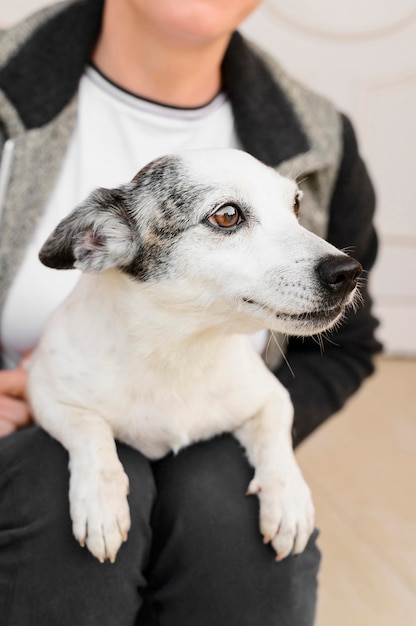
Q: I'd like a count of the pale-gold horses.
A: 0